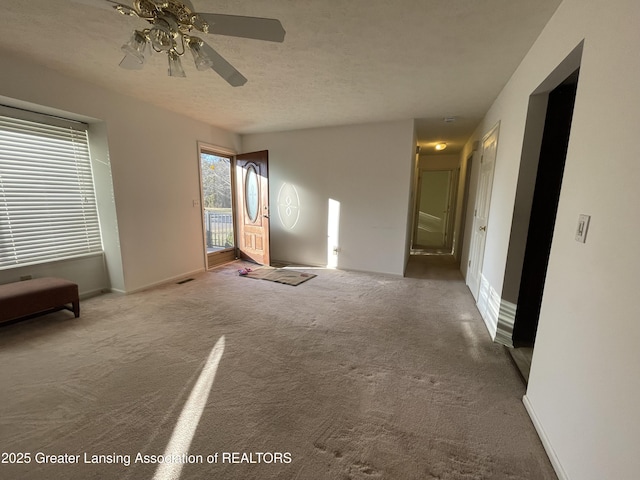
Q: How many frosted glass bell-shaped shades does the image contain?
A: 4